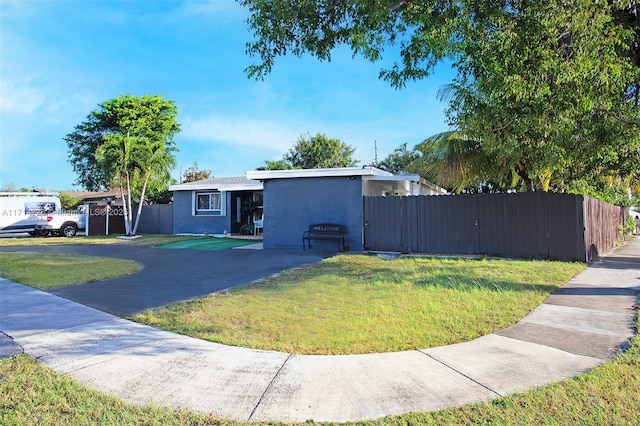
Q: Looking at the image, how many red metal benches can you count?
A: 0